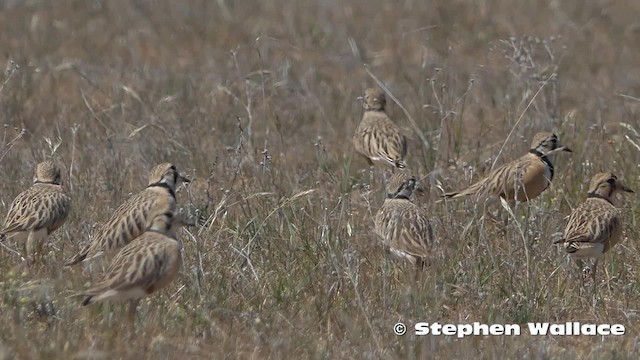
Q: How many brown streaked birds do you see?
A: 7